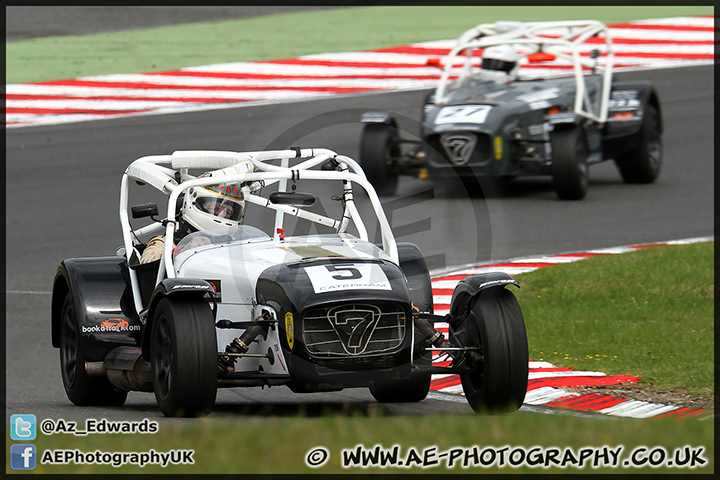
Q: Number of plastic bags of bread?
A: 0